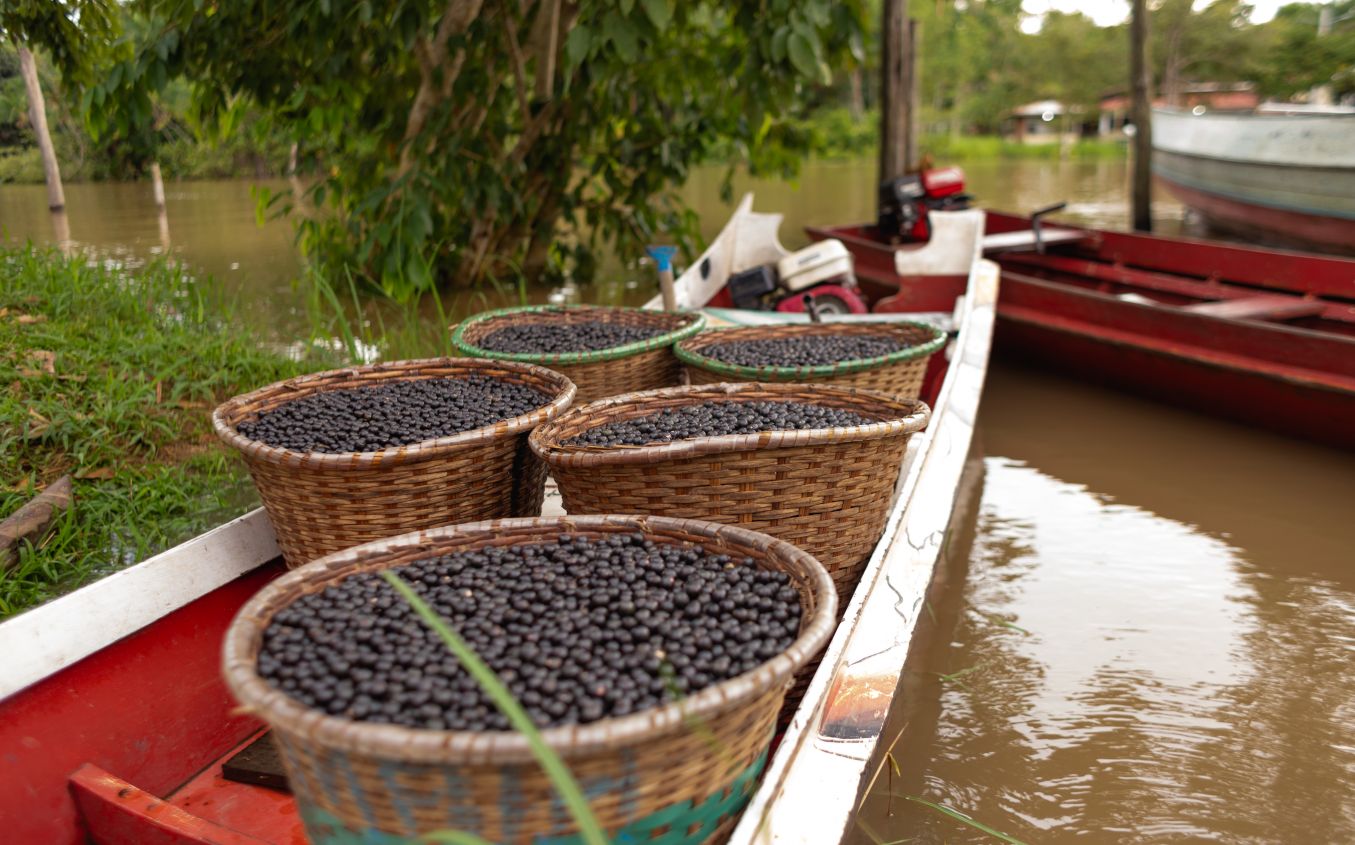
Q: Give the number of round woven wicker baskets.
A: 5